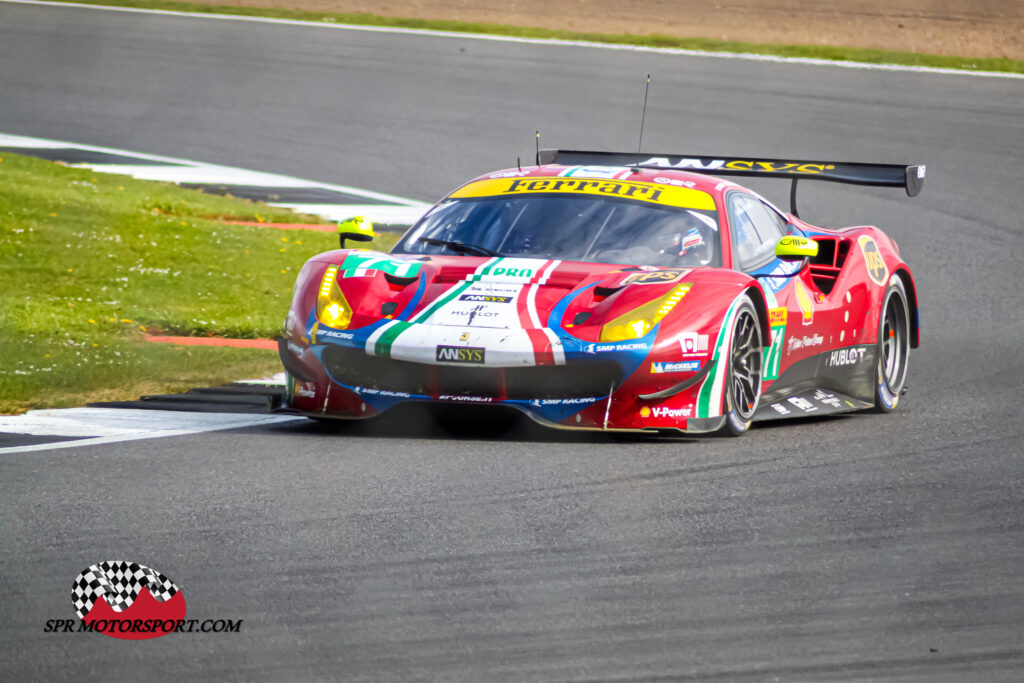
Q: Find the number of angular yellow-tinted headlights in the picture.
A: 2